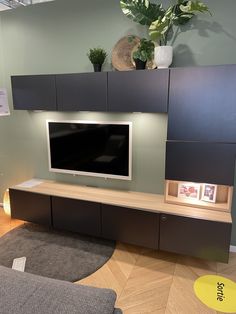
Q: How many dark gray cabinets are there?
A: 9